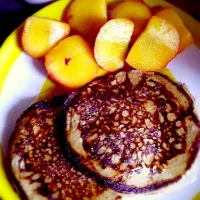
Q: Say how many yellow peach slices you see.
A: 7